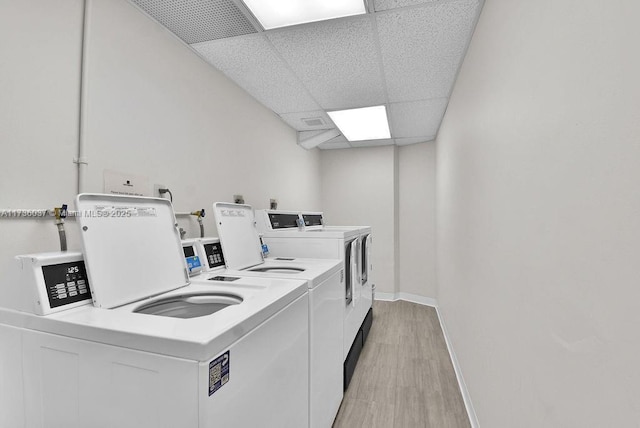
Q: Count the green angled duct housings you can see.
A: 0